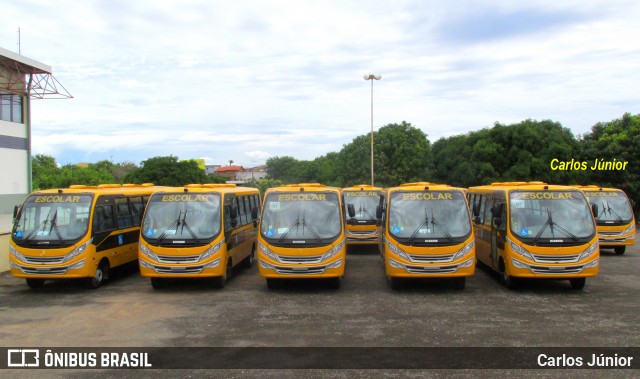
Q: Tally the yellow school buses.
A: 7